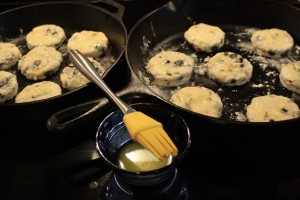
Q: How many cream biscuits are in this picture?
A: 14